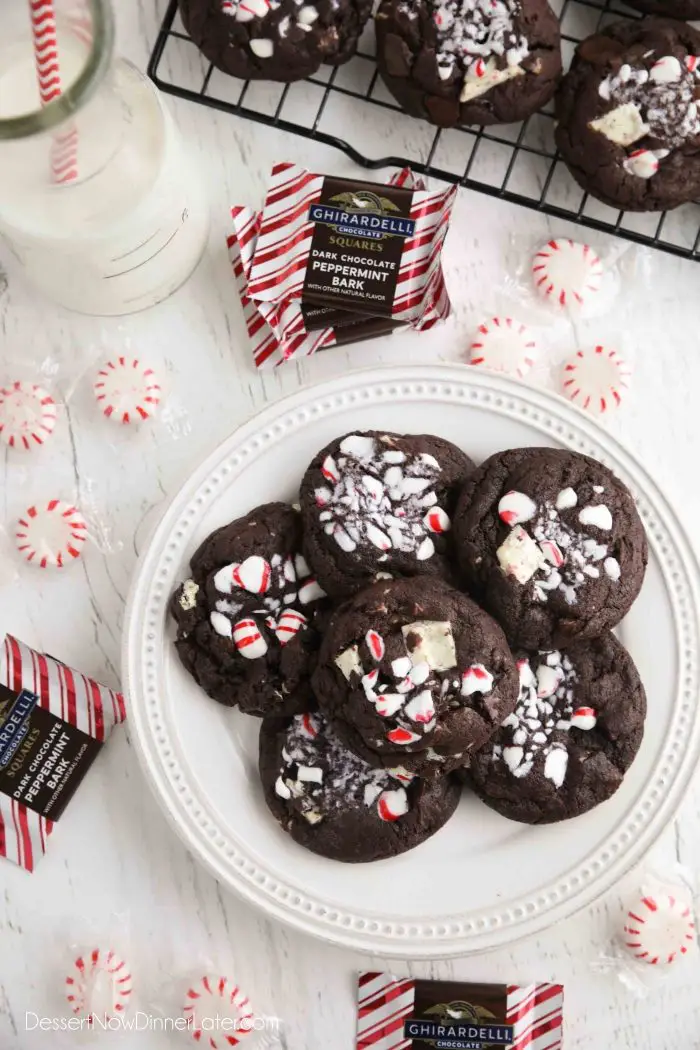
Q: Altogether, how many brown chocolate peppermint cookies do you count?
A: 10